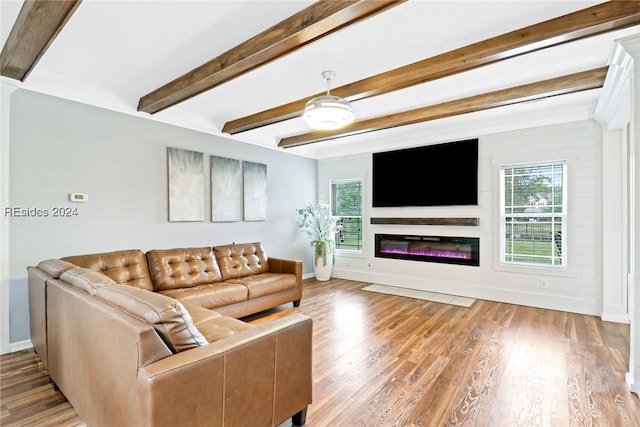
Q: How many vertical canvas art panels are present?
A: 3